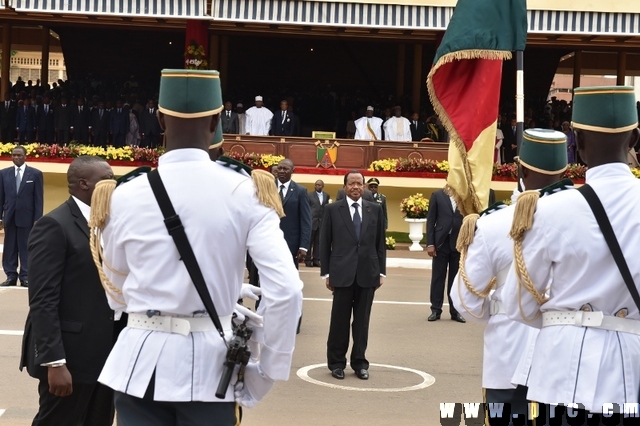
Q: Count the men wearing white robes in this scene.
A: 3